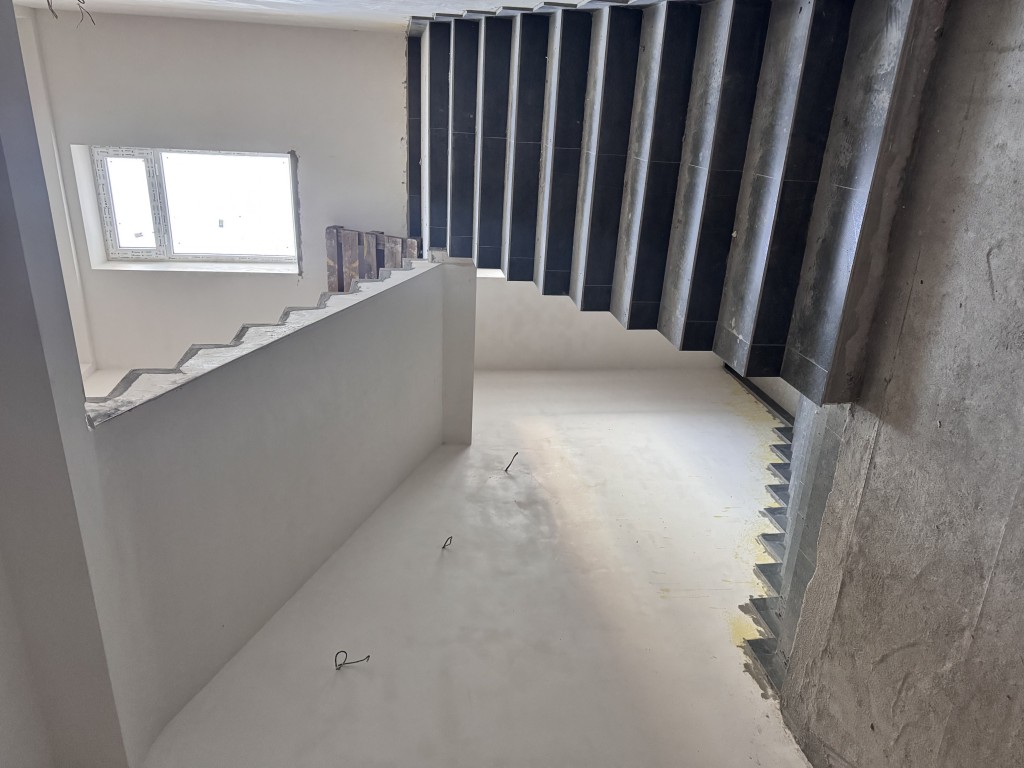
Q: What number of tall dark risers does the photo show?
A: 10